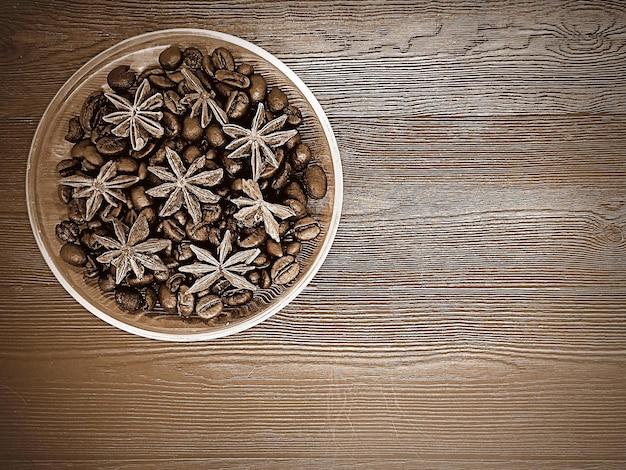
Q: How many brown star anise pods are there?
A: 8